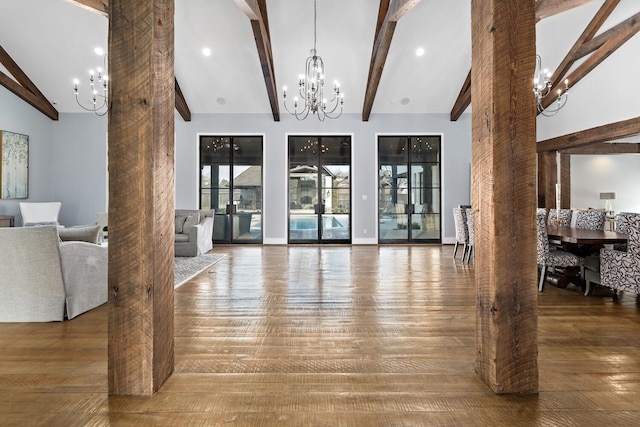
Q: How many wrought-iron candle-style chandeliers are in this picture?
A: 3